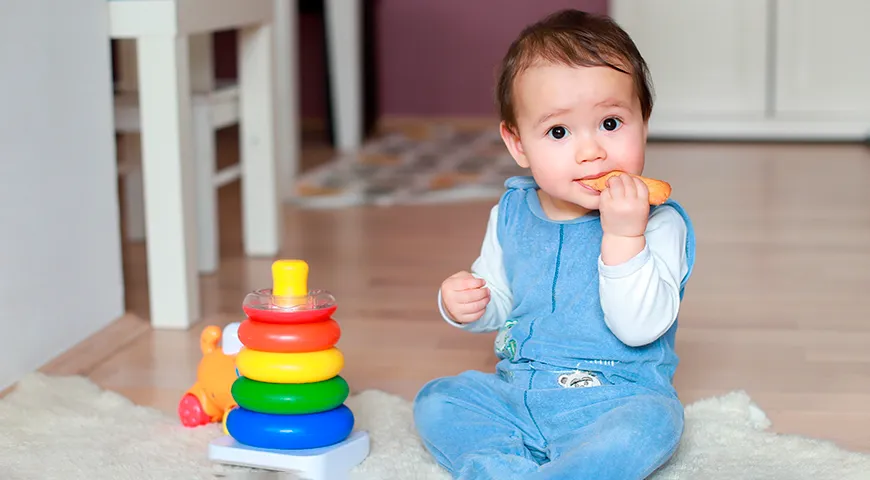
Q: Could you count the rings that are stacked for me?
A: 5